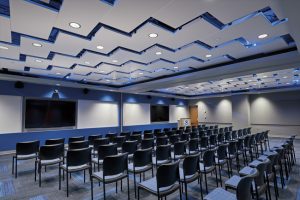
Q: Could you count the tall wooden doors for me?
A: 1